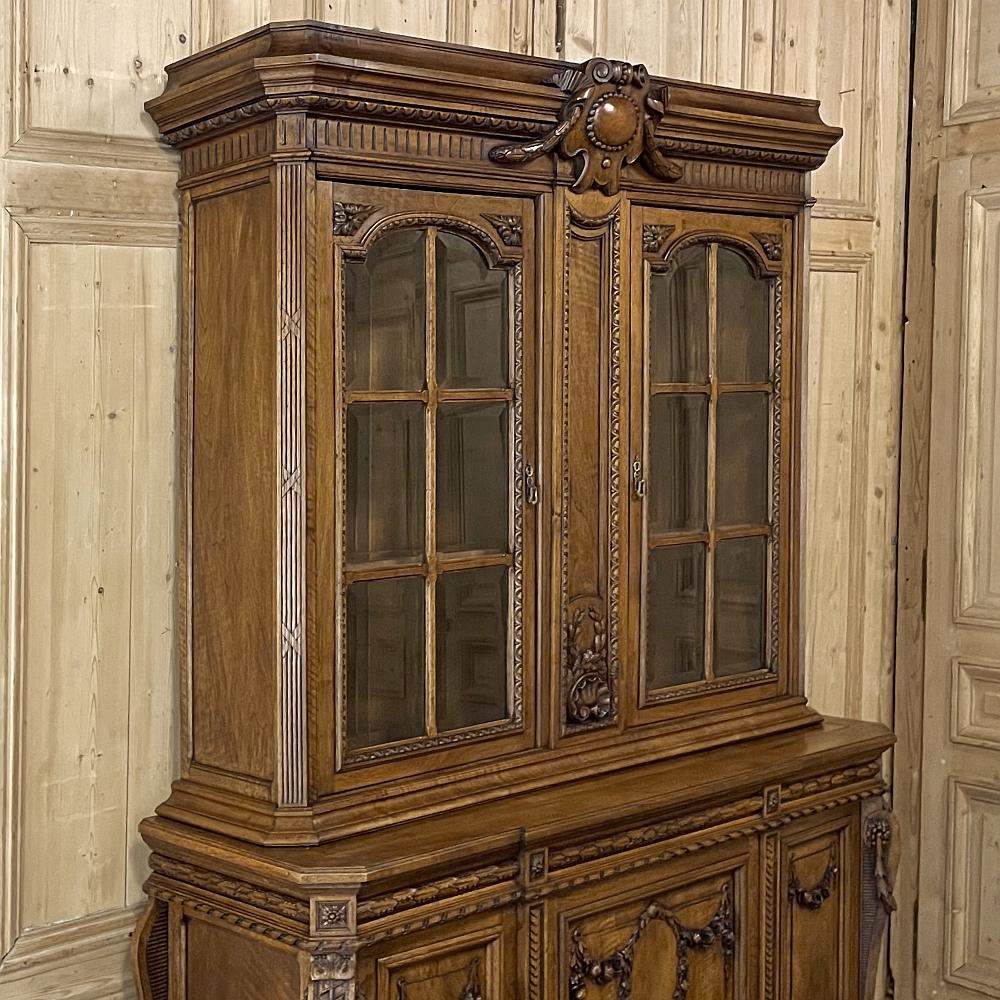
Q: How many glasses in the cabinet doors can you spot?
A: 12